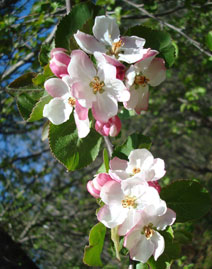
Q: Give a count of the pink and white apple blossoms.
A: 7